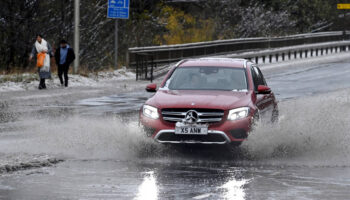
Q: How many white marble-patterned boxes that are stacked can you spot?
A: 0